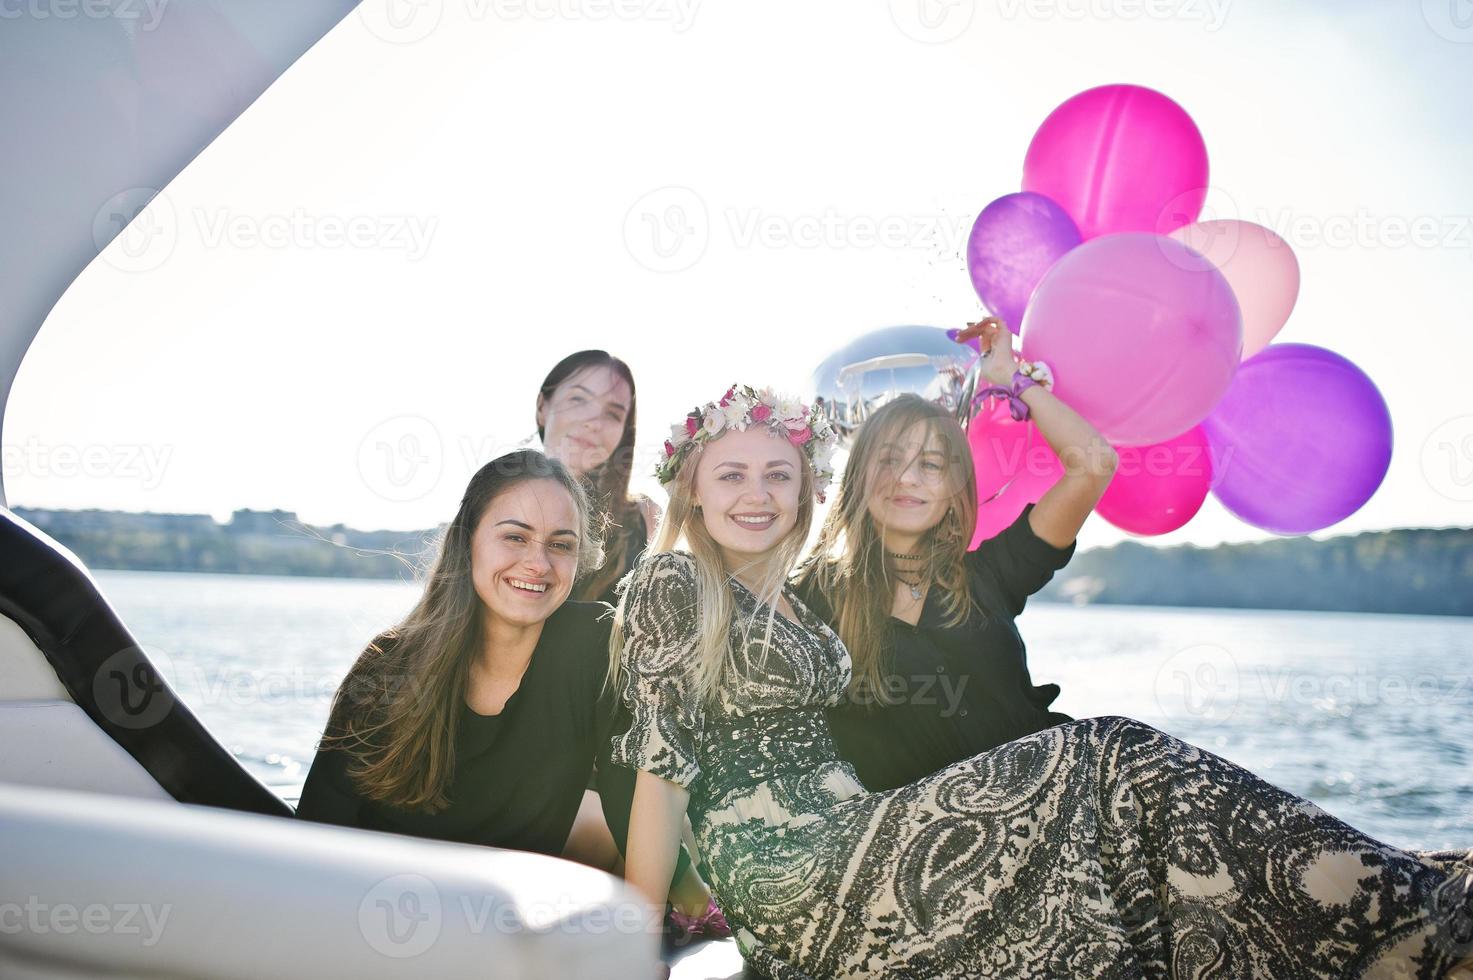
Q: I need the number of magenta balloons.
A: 3